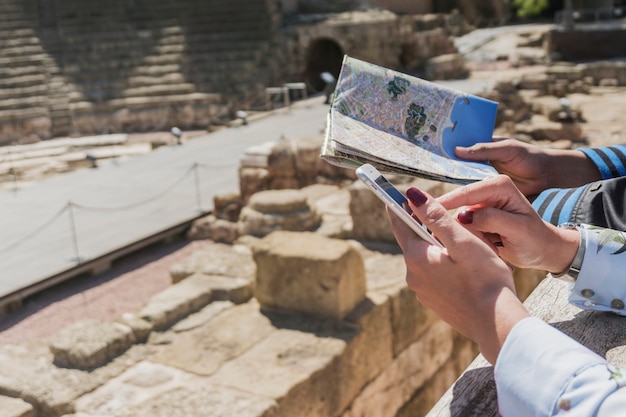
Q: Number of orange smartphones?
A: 0